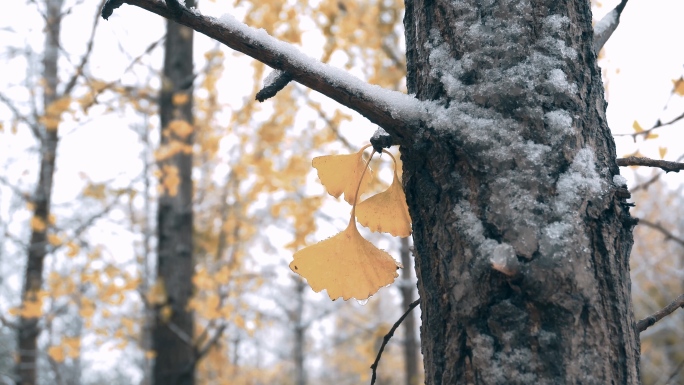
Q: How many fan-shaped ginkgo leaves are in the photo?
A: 3